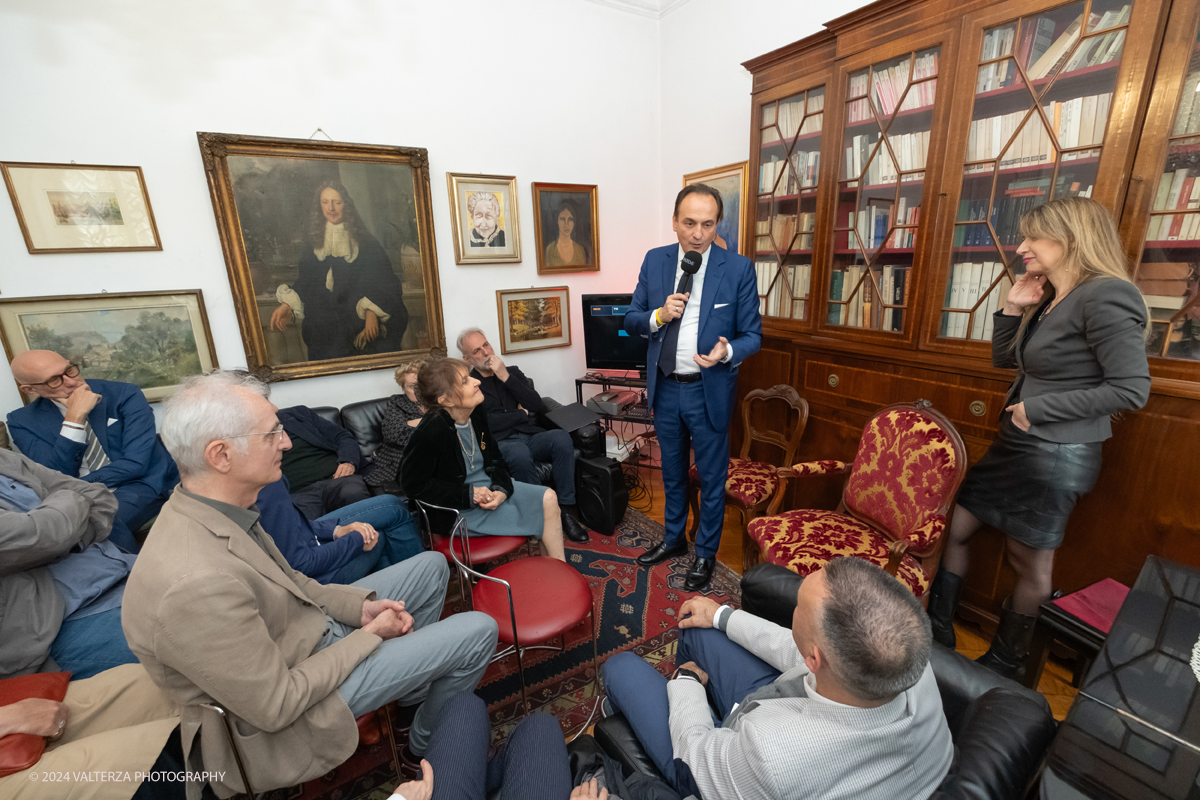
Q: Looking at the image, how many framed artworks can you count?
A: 7